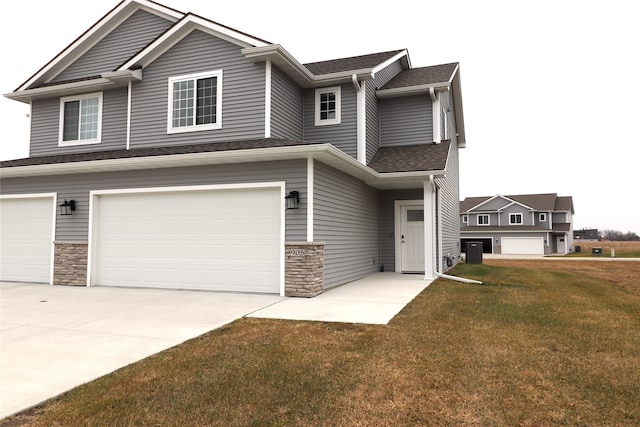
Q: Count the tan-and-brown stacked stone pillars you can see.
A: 2